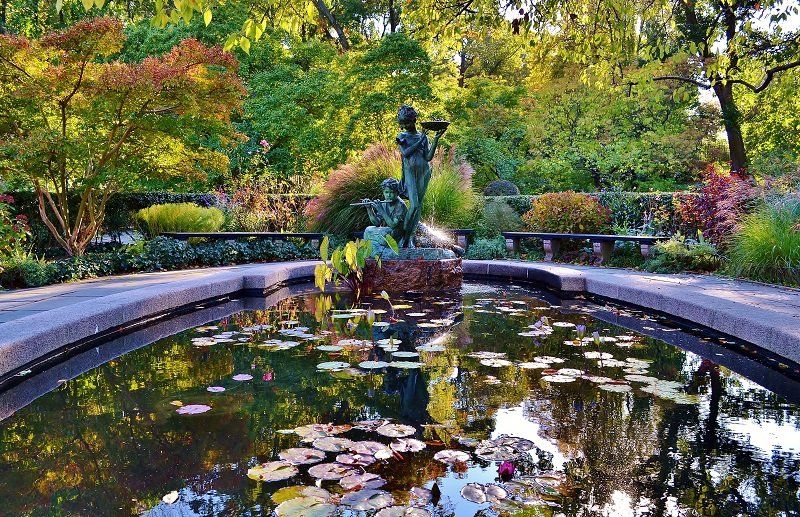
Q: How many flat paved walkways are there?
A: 2